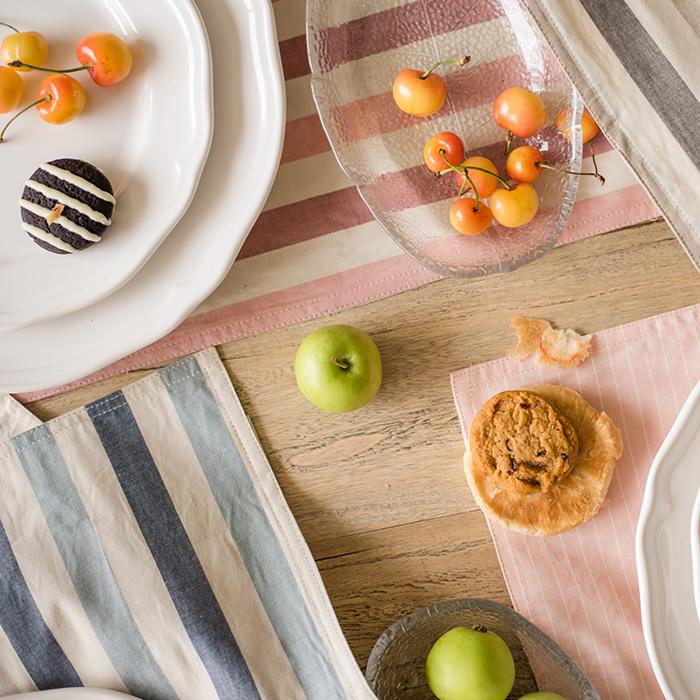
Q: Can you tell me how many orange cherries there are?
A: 12